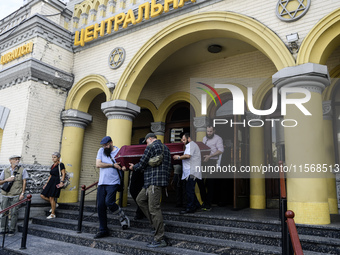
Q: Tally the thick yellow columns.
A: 3